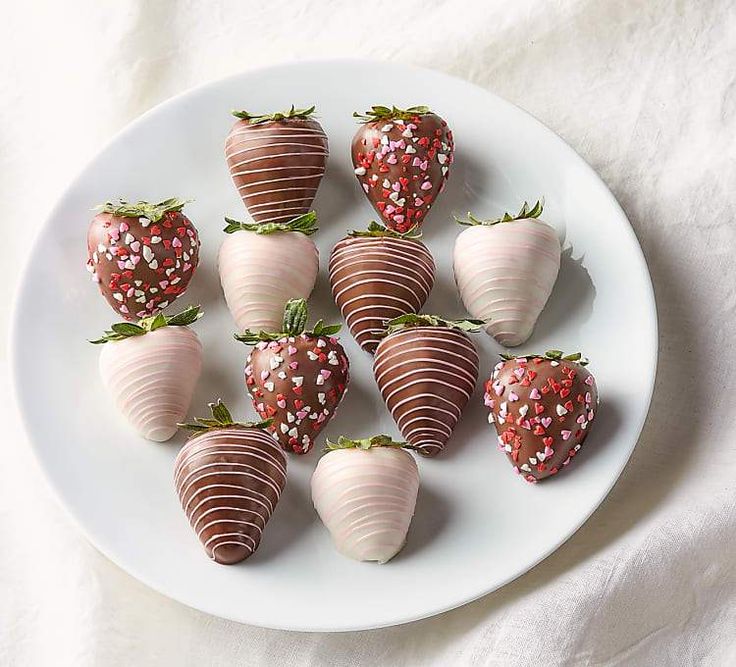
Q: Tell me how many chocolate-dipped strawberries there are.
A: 12